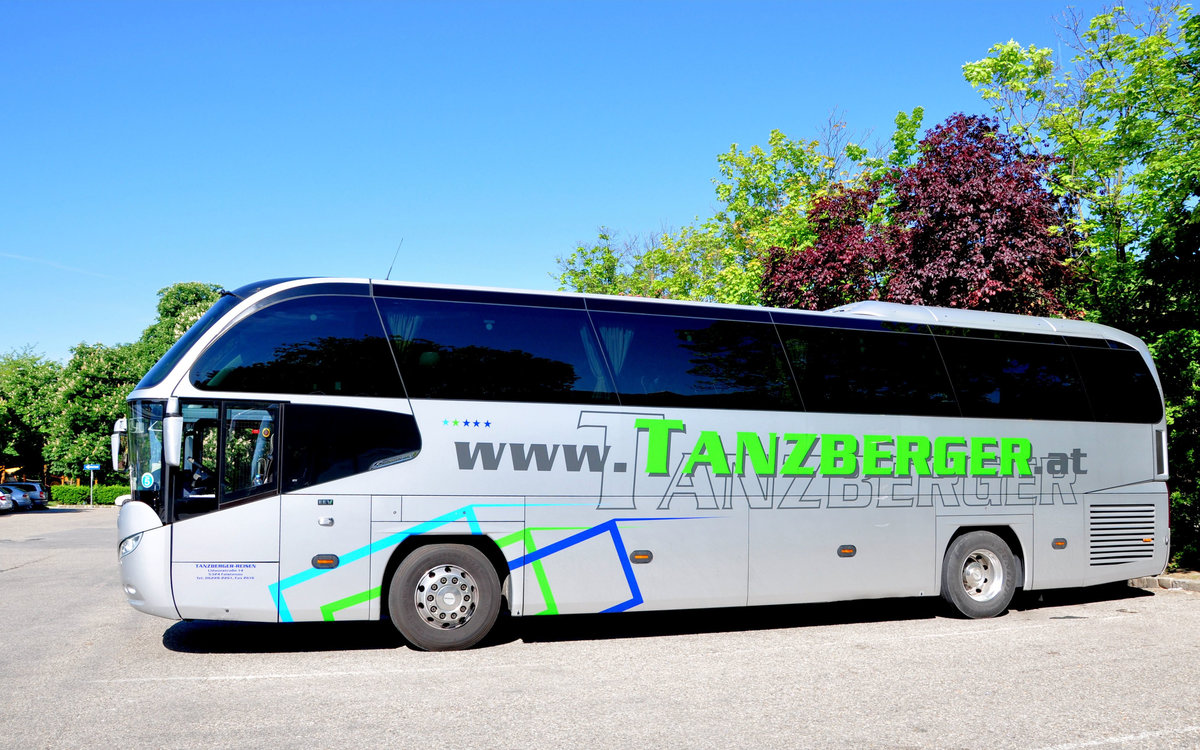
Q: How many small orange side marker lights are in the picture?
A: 5